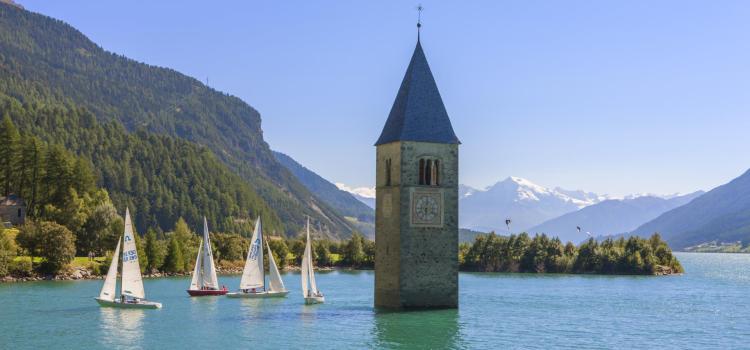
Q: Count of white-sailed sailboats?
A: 4